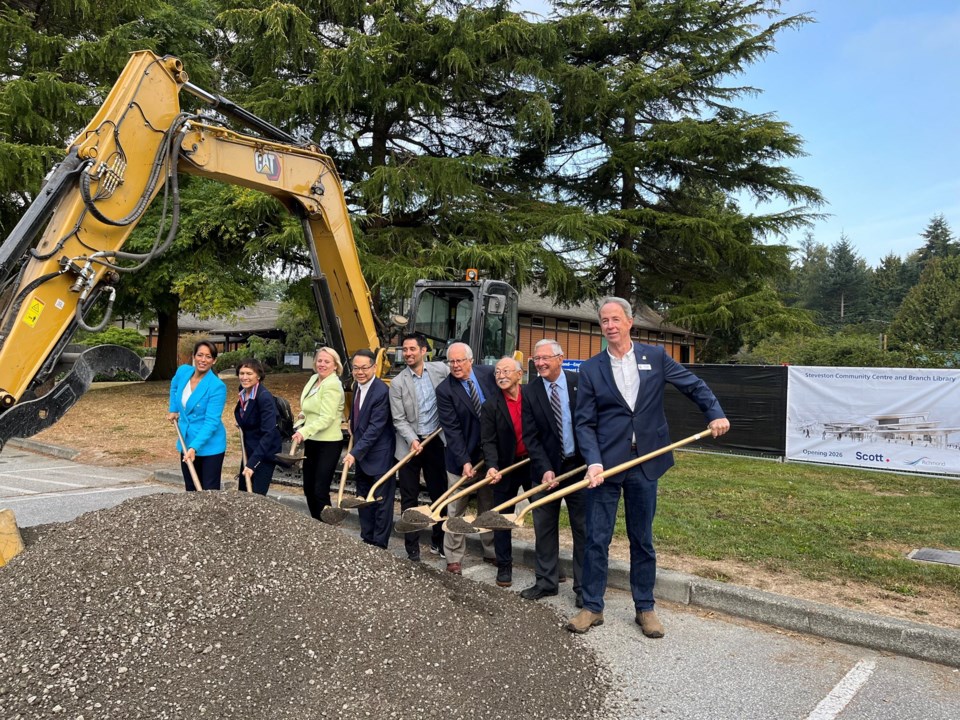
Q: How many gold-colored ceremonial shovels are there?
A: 9